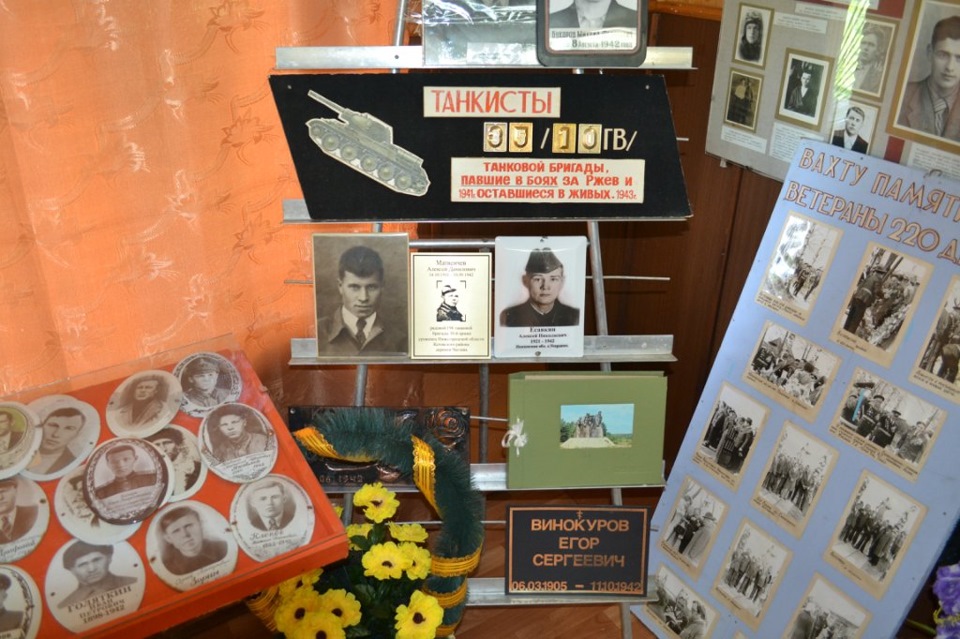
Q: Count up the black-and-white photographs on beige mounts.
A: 12